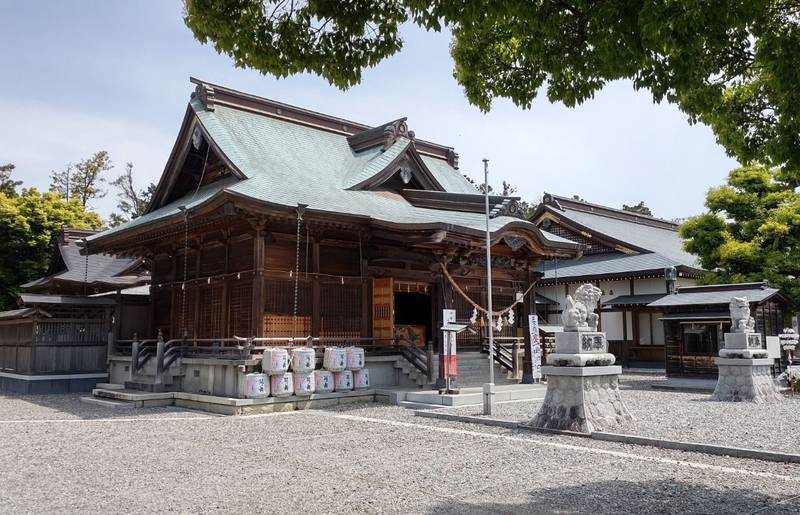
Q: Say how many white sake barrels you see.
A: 10